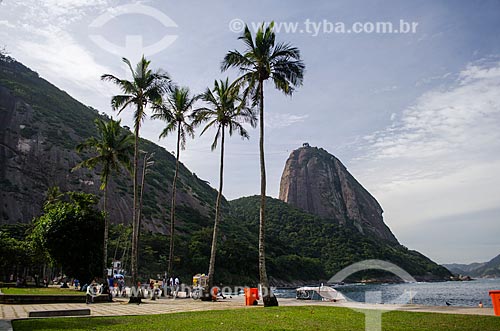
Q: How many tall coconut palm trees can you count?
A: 5